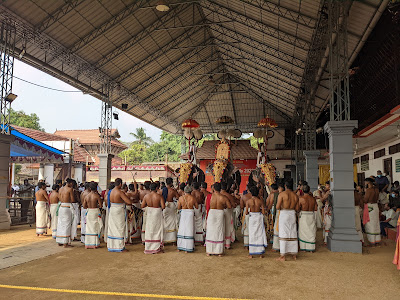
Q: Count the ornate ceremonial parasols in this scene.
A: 3